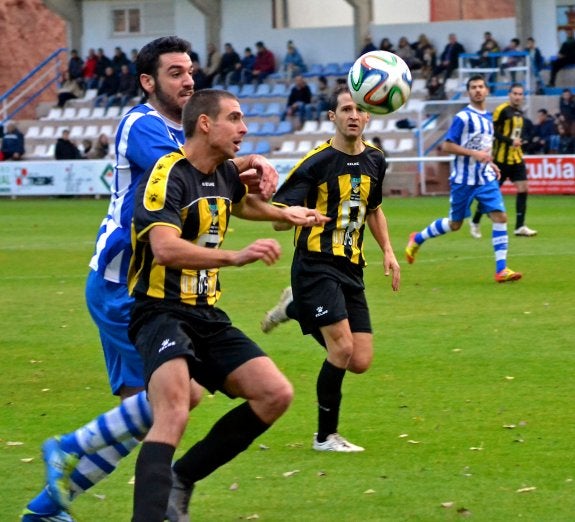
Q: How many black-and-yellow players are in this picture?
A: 3